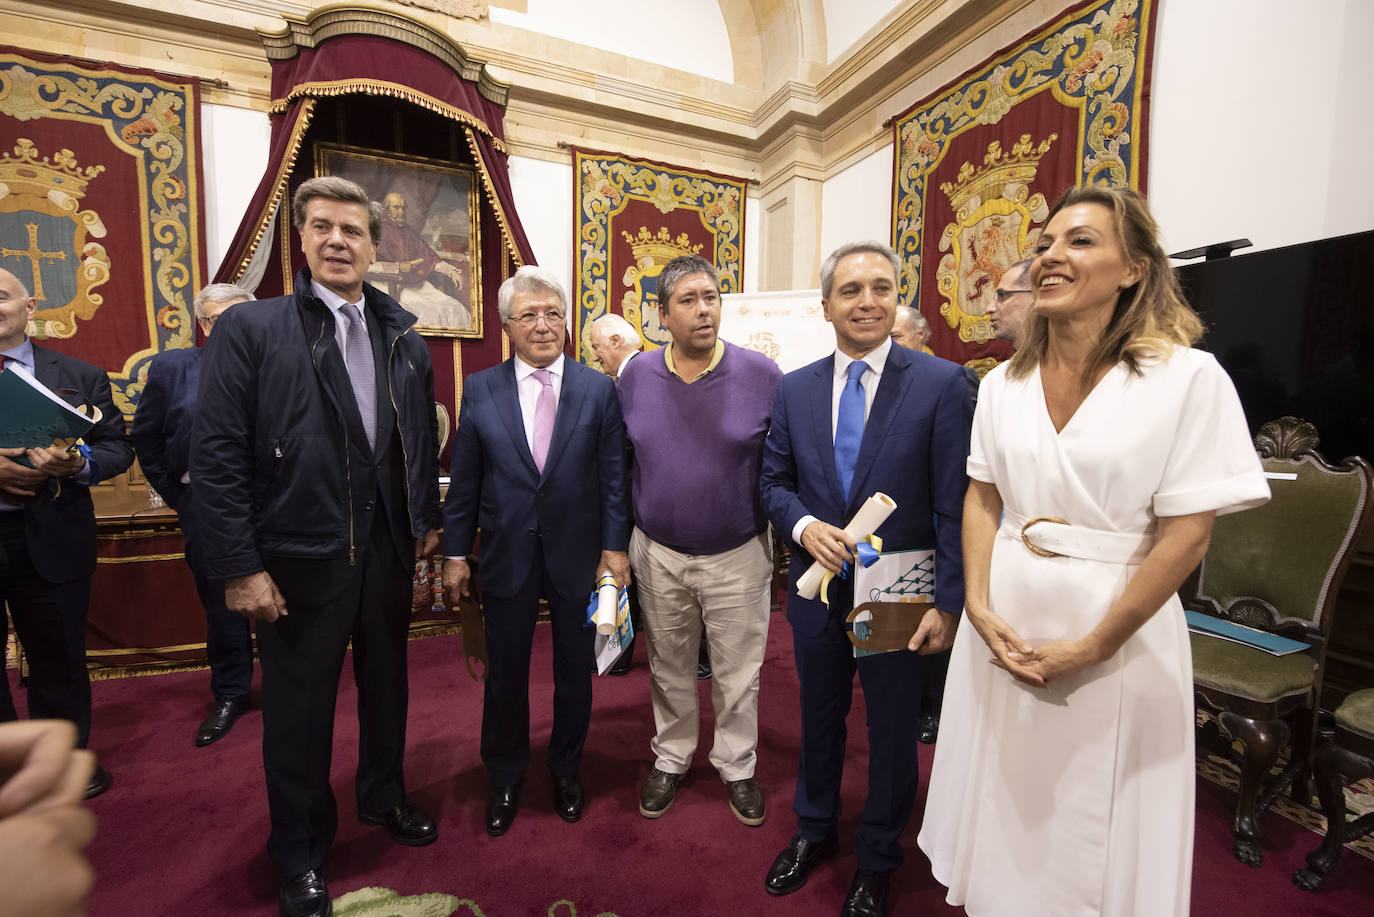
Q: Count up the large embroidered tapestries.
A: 3